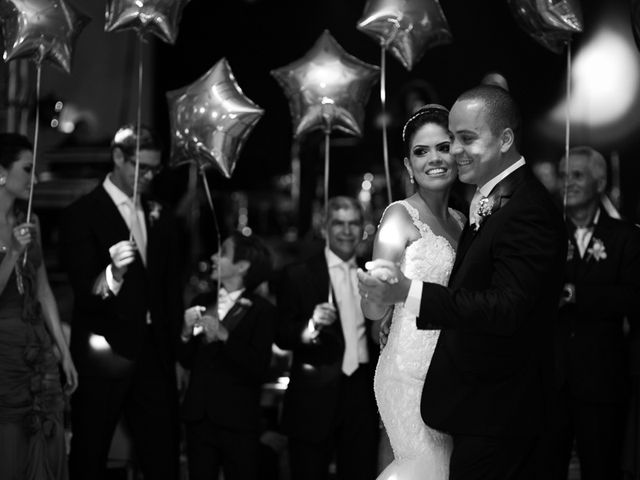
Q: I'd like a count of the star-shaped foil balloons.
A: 6